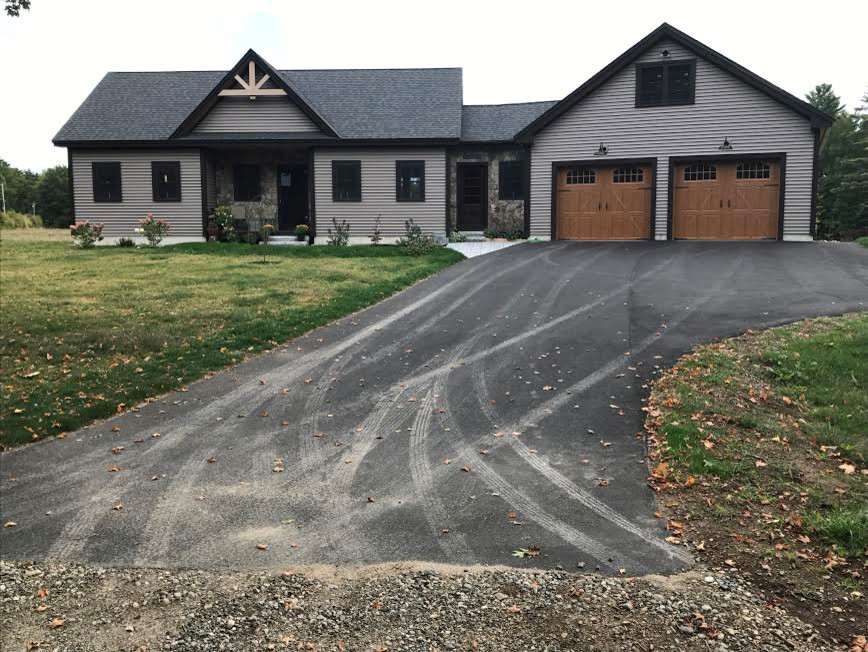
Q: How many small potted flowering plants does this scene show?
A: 2